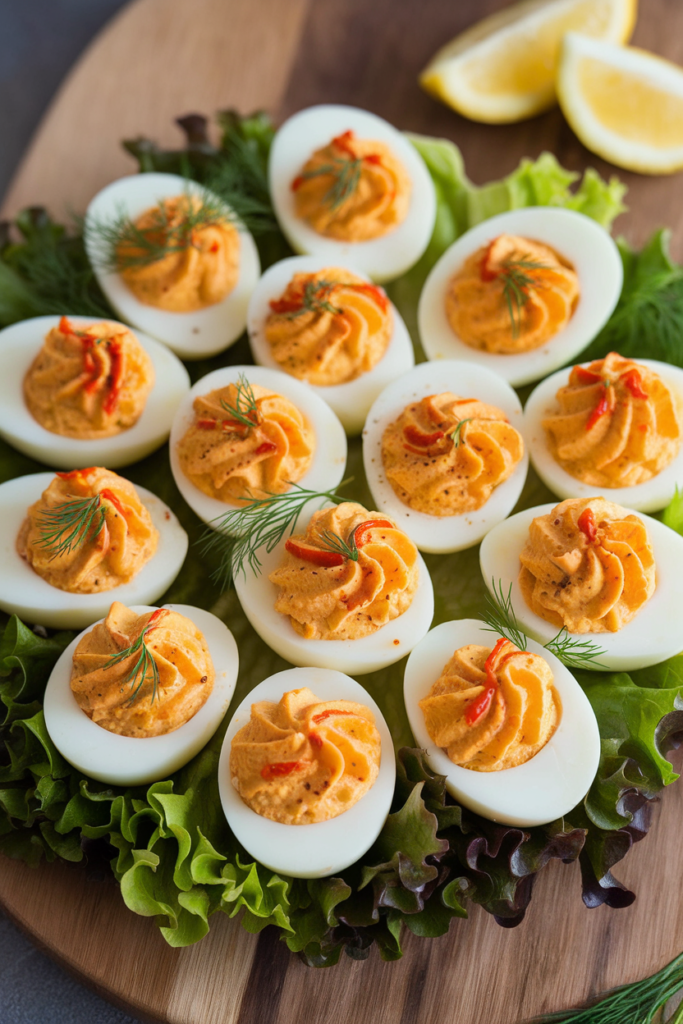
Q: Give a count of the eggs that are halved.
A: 14